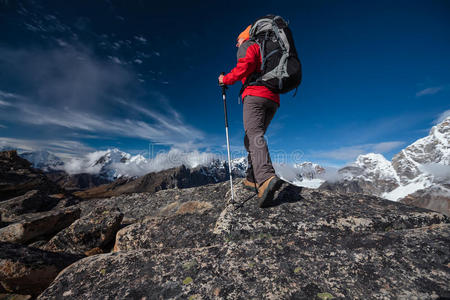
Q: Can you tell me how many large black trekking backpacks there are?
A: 1